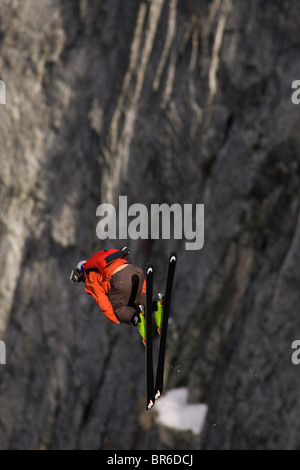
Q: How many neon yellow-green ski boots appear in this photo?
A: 2